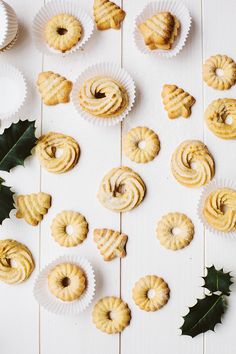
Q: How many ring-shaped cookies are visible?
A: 15